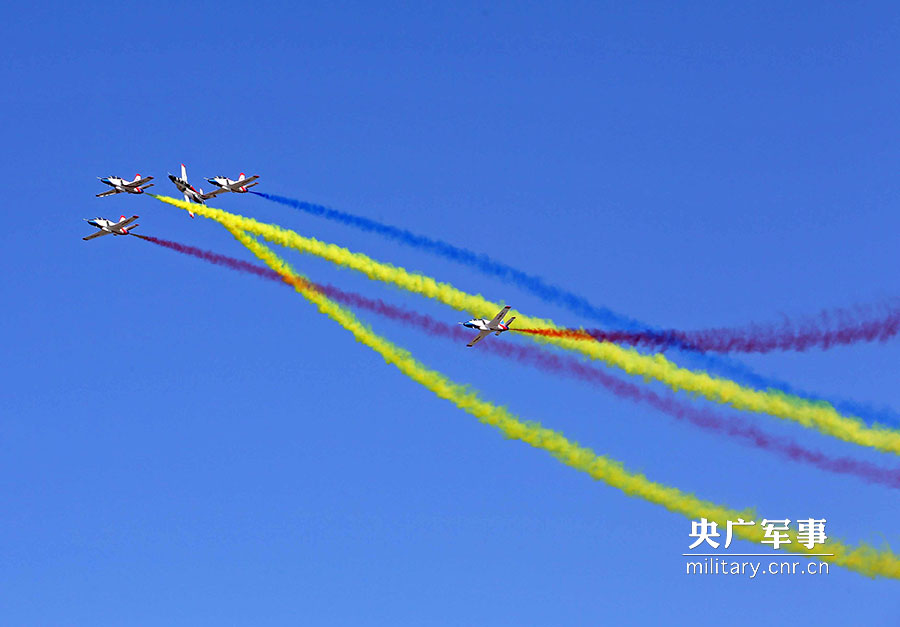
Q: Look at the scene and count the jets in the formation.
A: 5